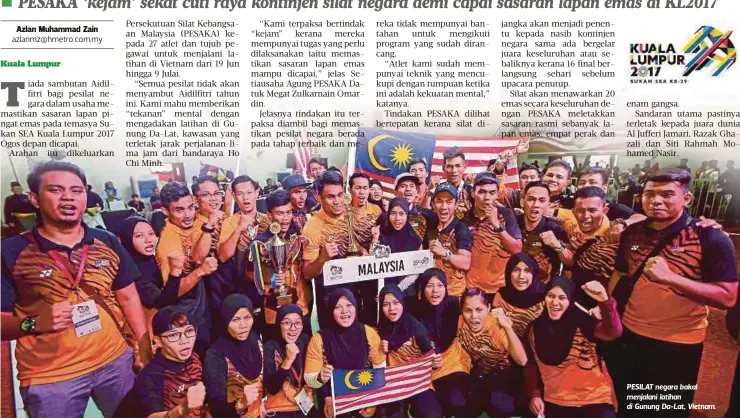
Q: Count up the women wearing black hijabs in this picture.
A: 10